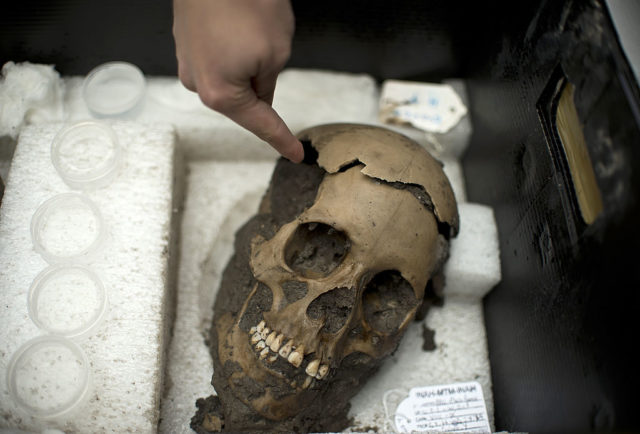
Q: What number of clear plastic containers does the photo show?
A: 5